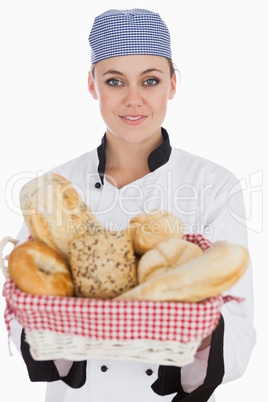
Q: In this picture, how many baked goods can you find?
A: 6